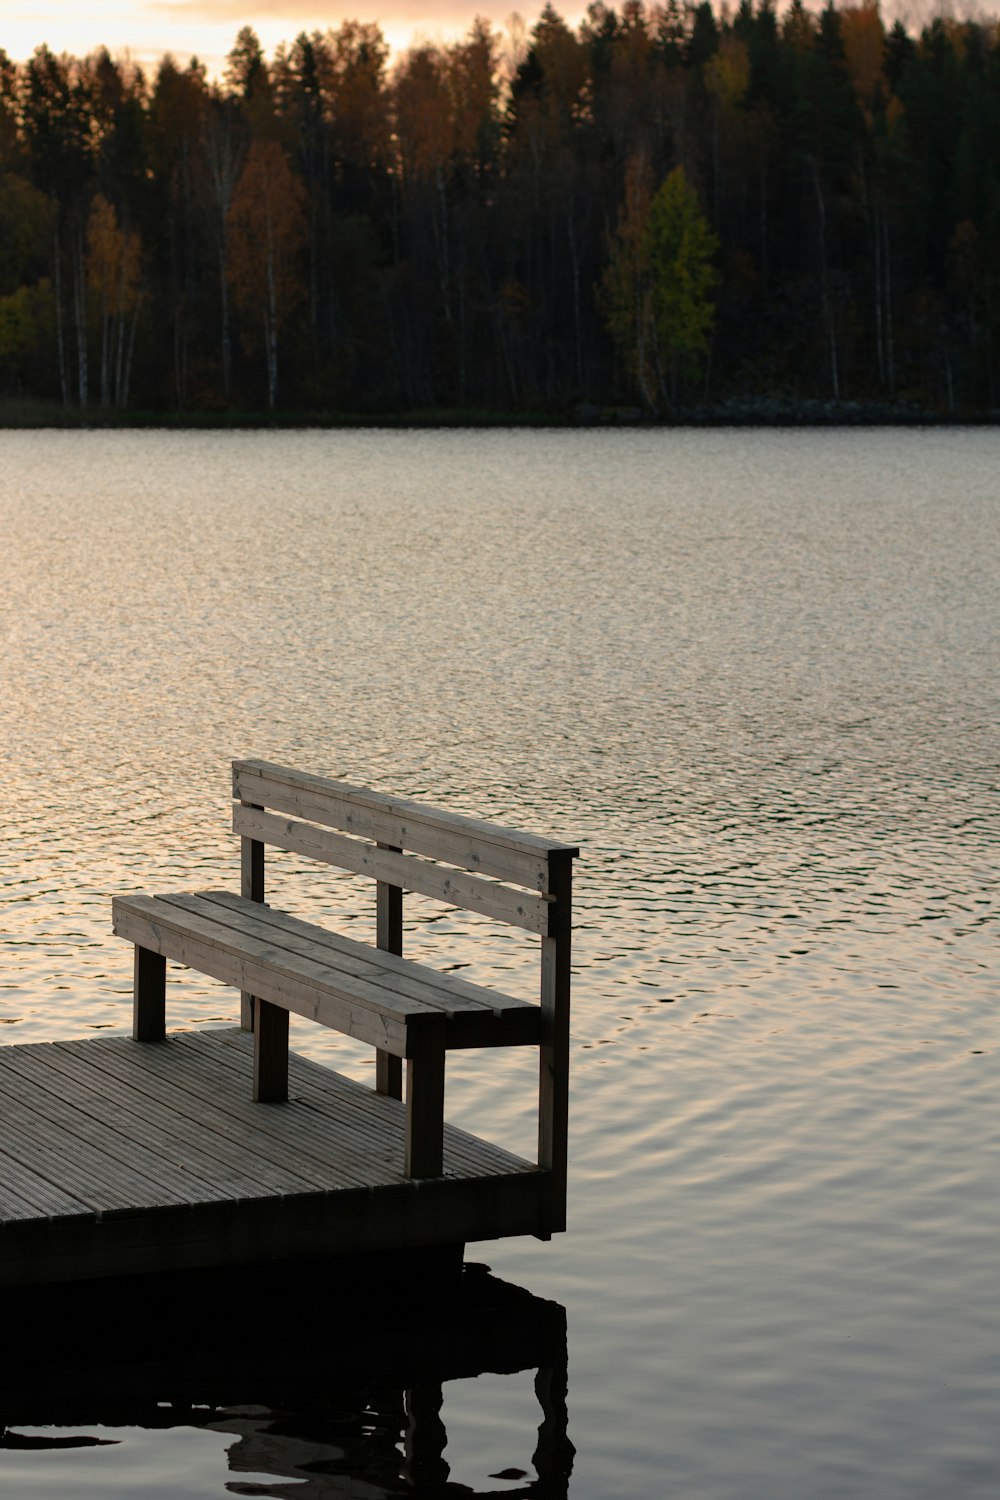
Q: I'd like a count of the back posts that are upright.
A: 3